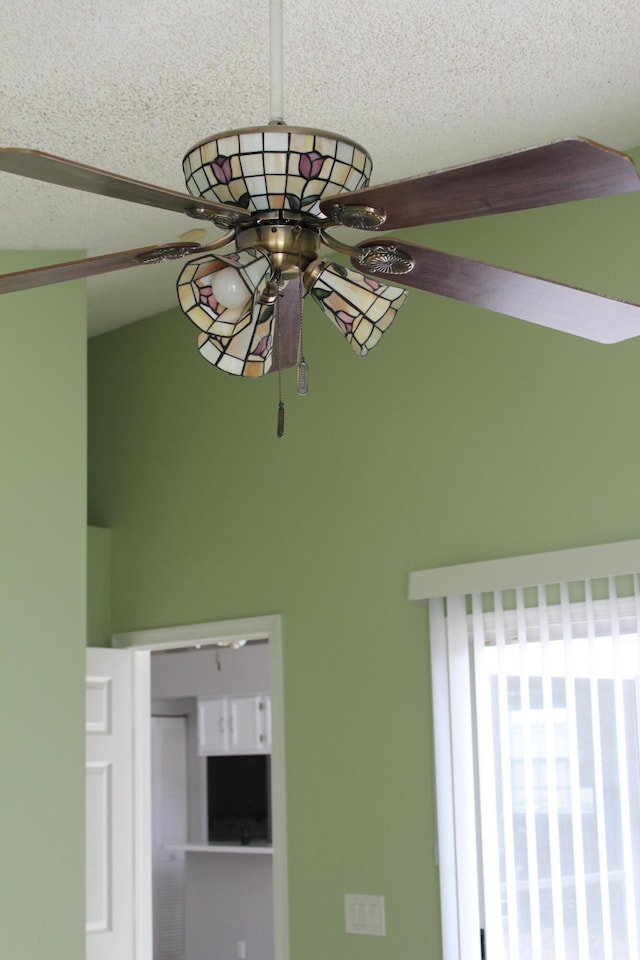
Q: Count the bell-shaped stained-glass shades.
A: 3